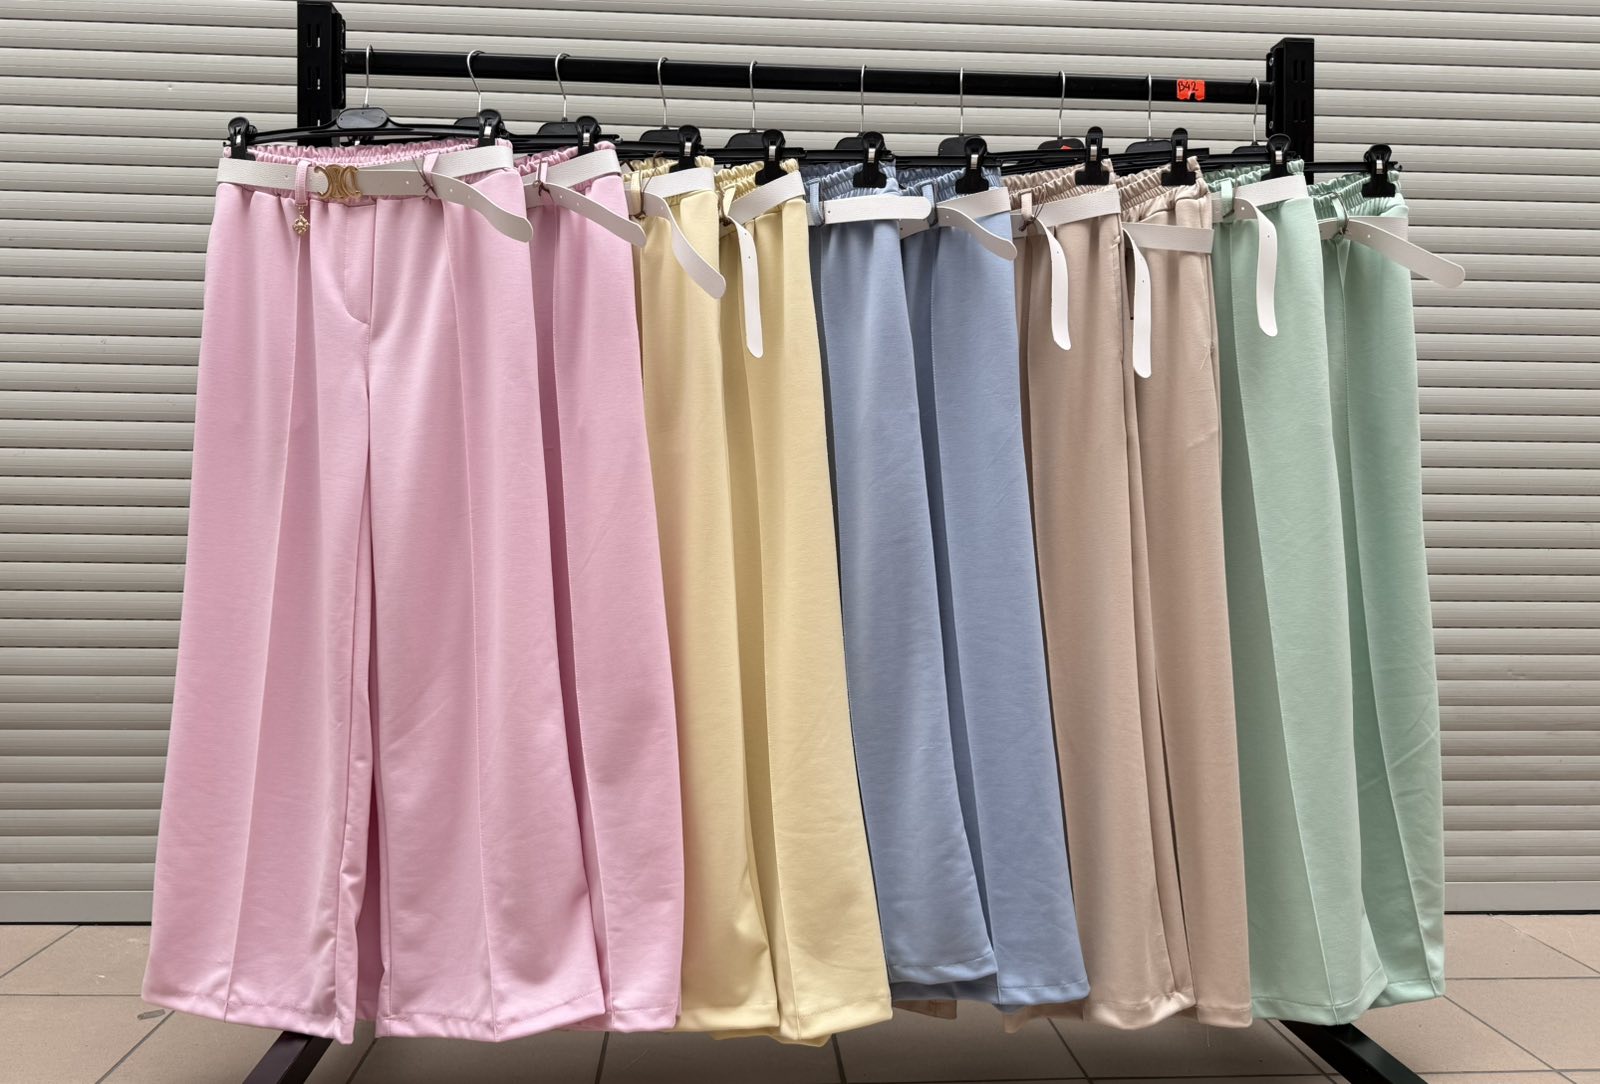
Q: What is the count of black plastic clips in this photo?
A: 11